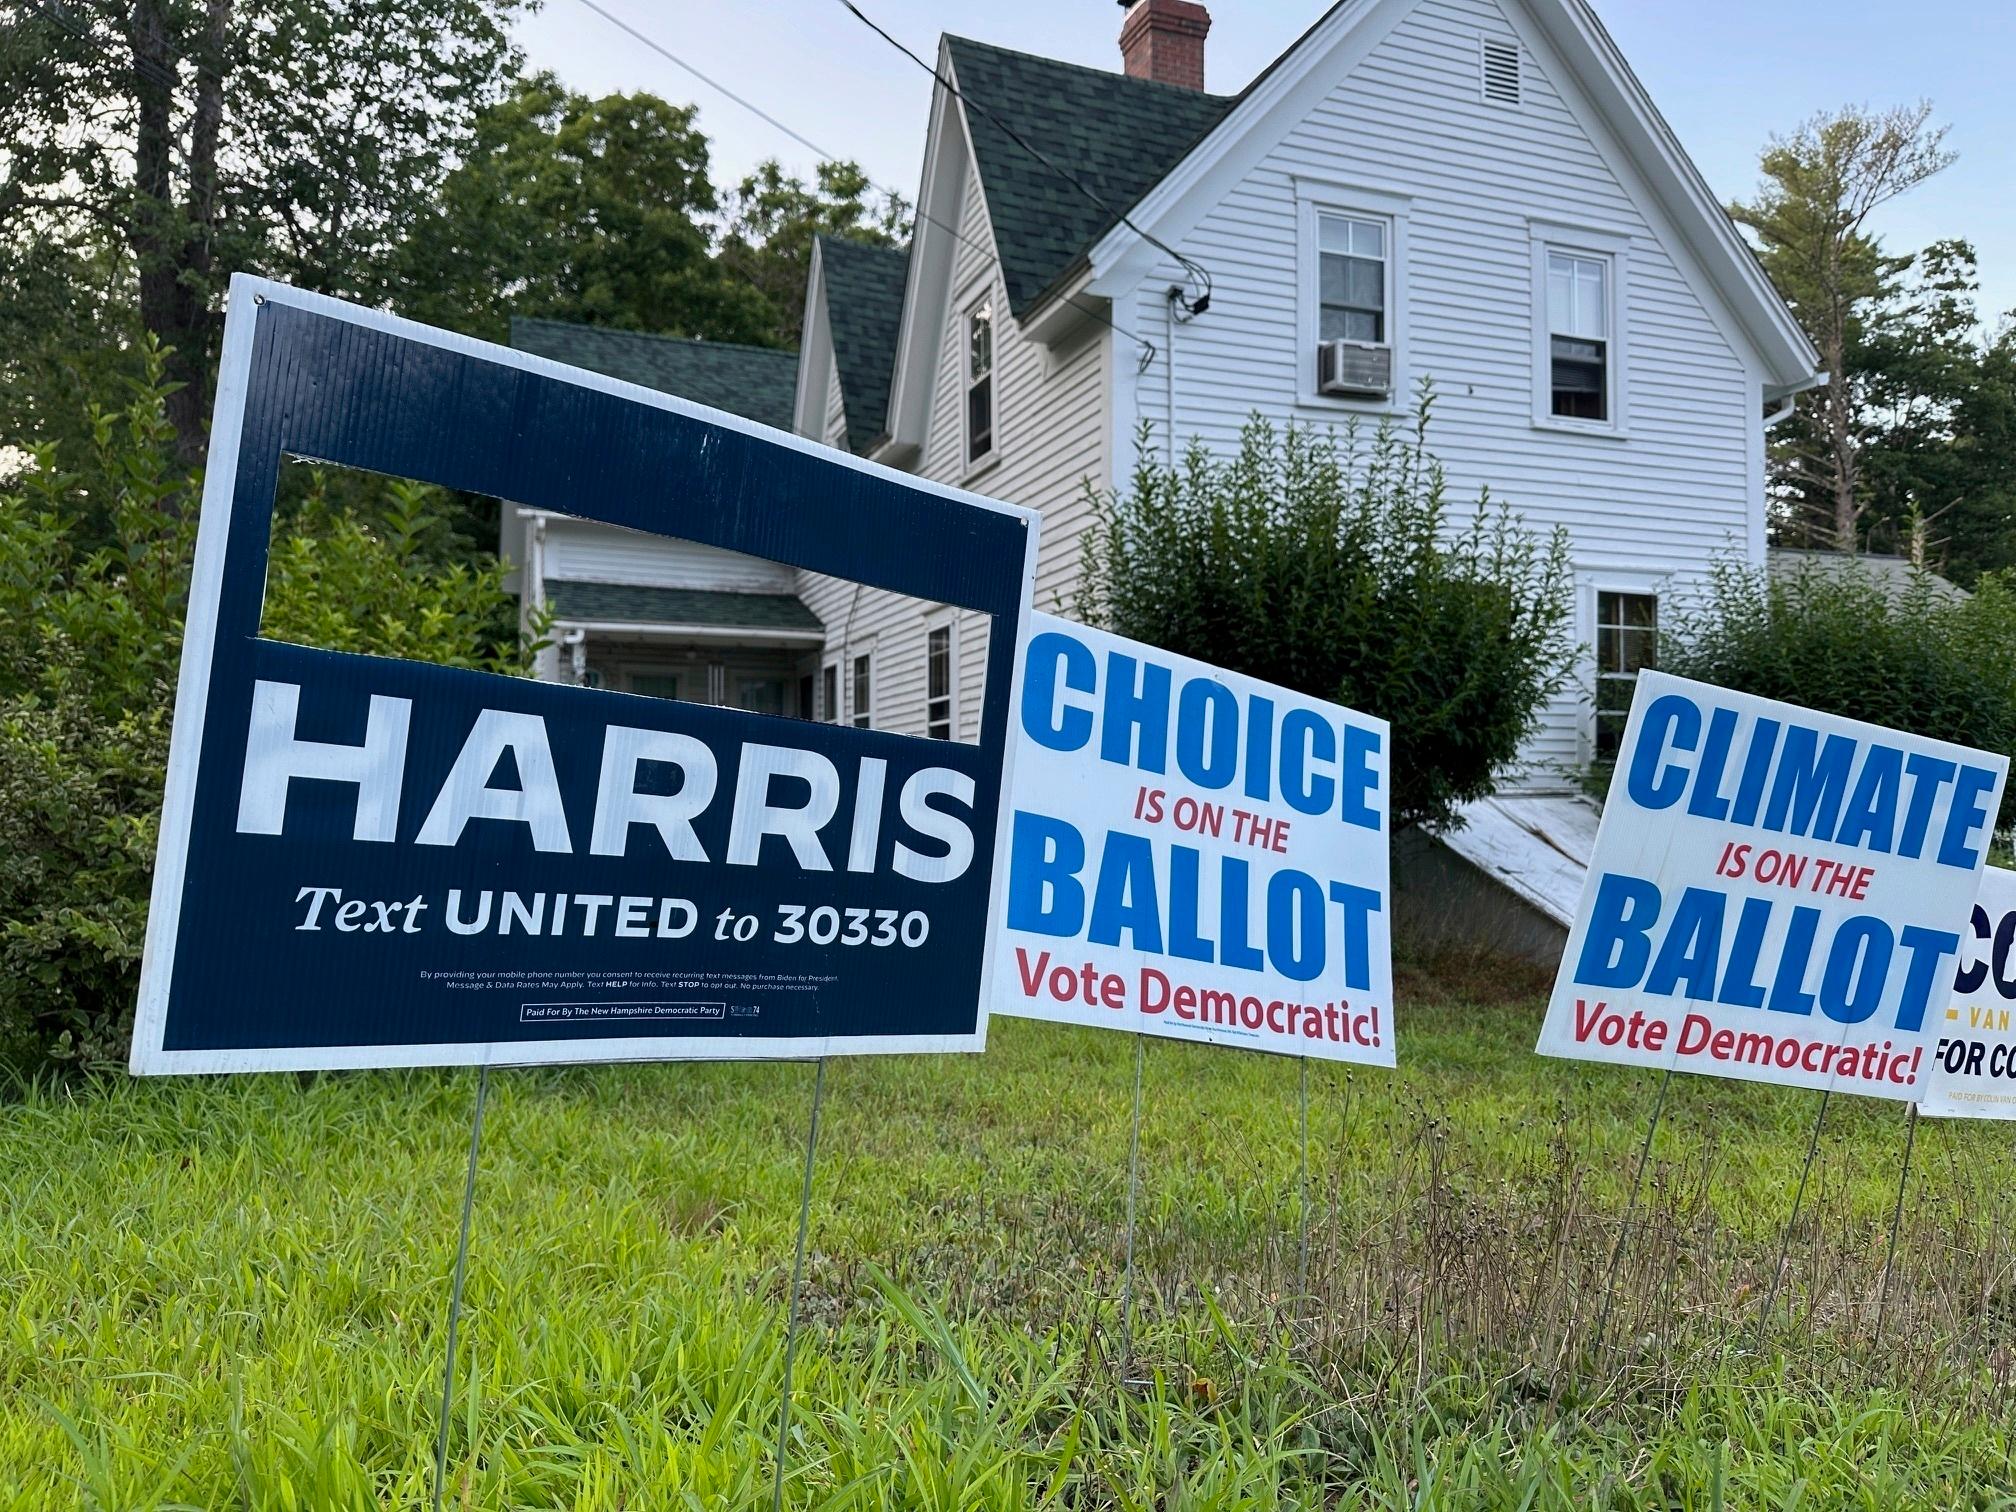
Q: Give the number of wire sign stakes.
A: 7